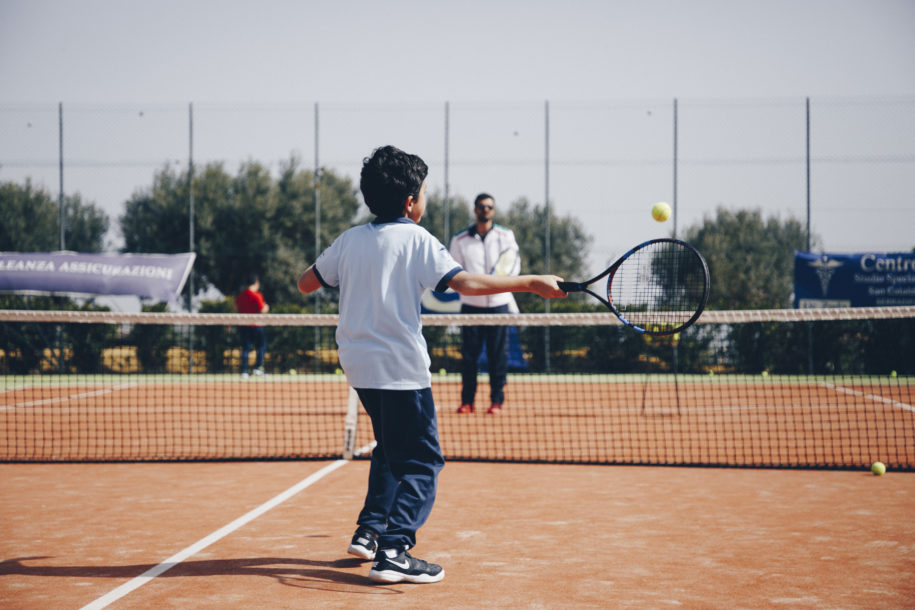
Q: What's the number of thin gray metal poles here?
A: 7